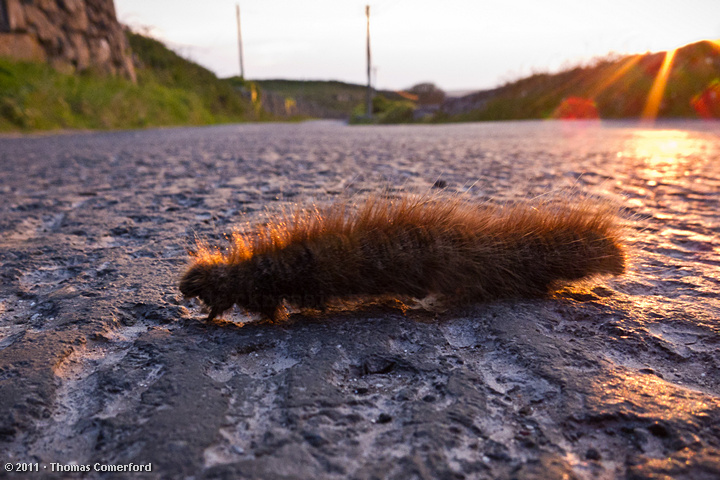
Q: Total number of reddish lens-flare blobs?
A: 2